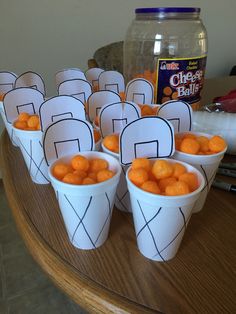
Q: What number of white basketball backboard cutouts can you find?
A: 14